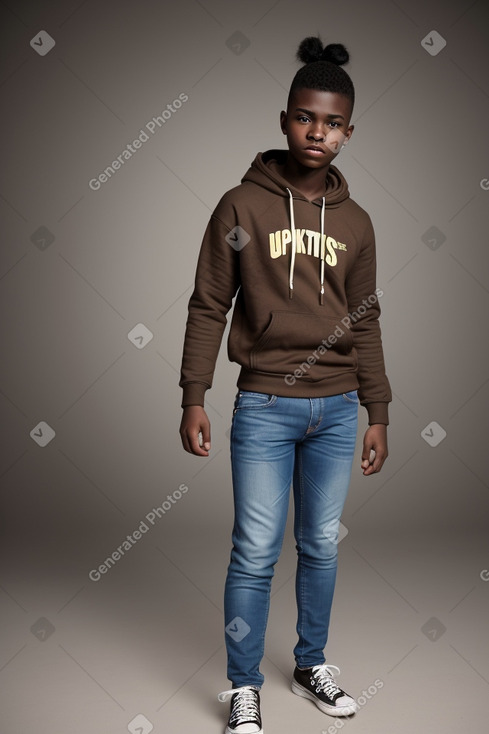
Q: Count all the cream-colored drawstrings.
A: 2